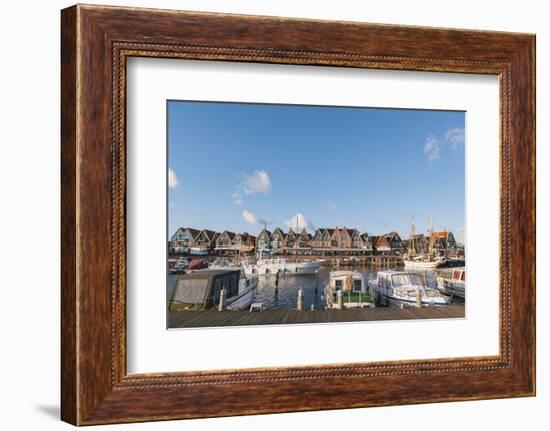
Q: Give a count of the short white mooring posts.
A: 4